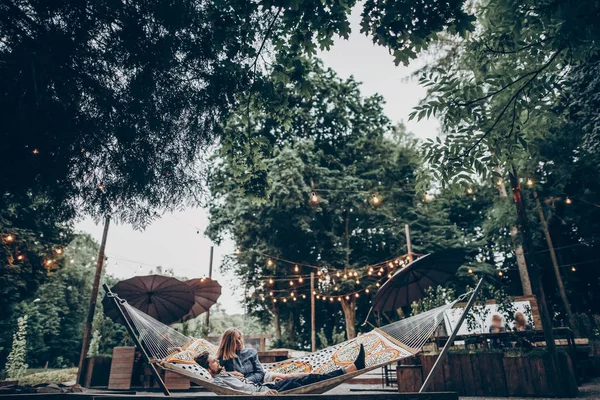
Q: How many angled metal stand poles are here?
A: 2